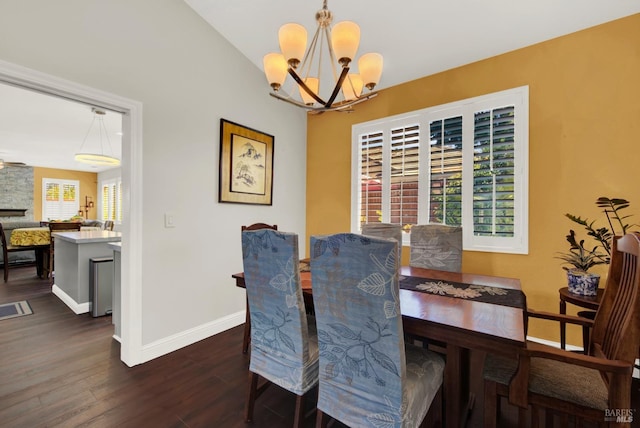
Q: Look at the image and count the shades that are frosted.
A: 6